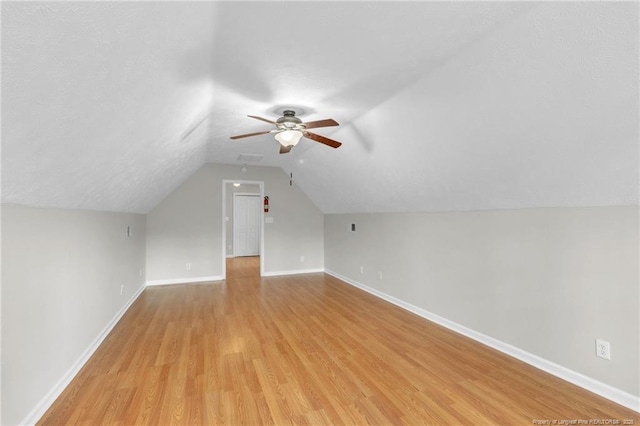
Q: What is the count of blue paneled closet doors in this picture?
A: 0